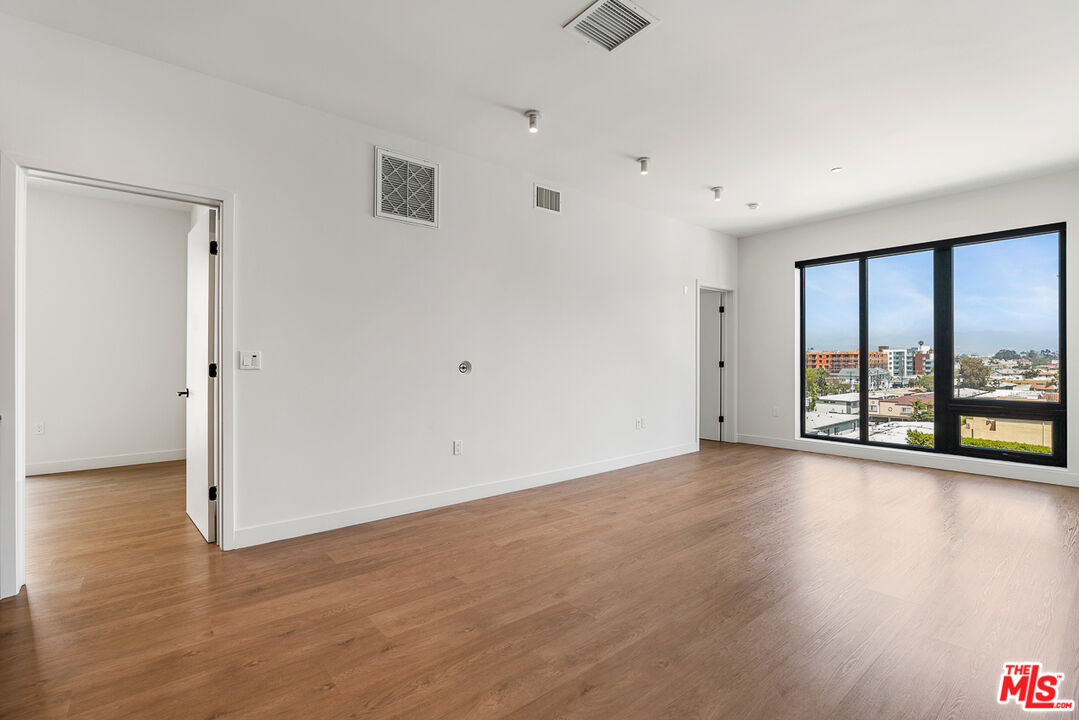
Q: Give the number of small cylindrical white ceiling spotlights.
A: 3